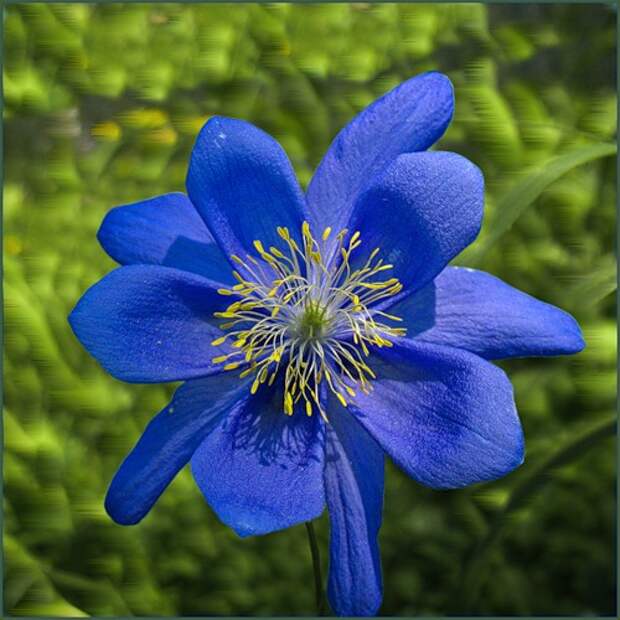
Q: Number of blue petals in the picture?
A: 10